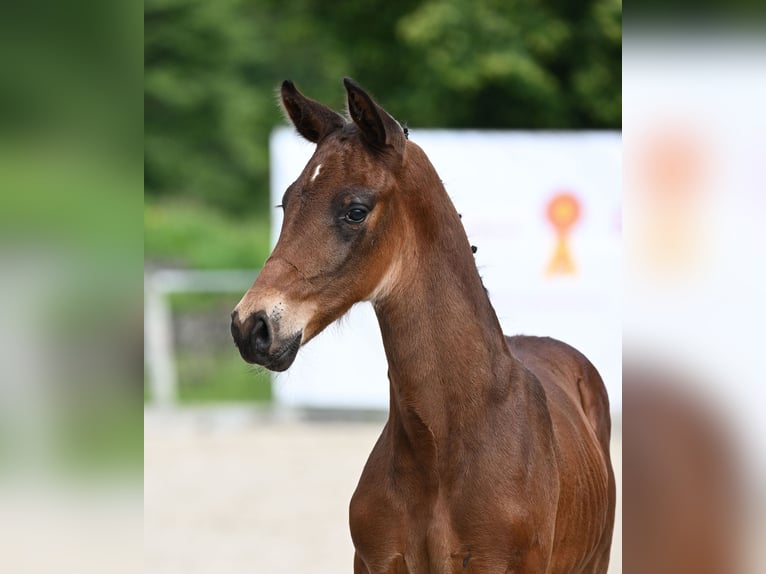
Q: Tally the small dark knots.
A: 3